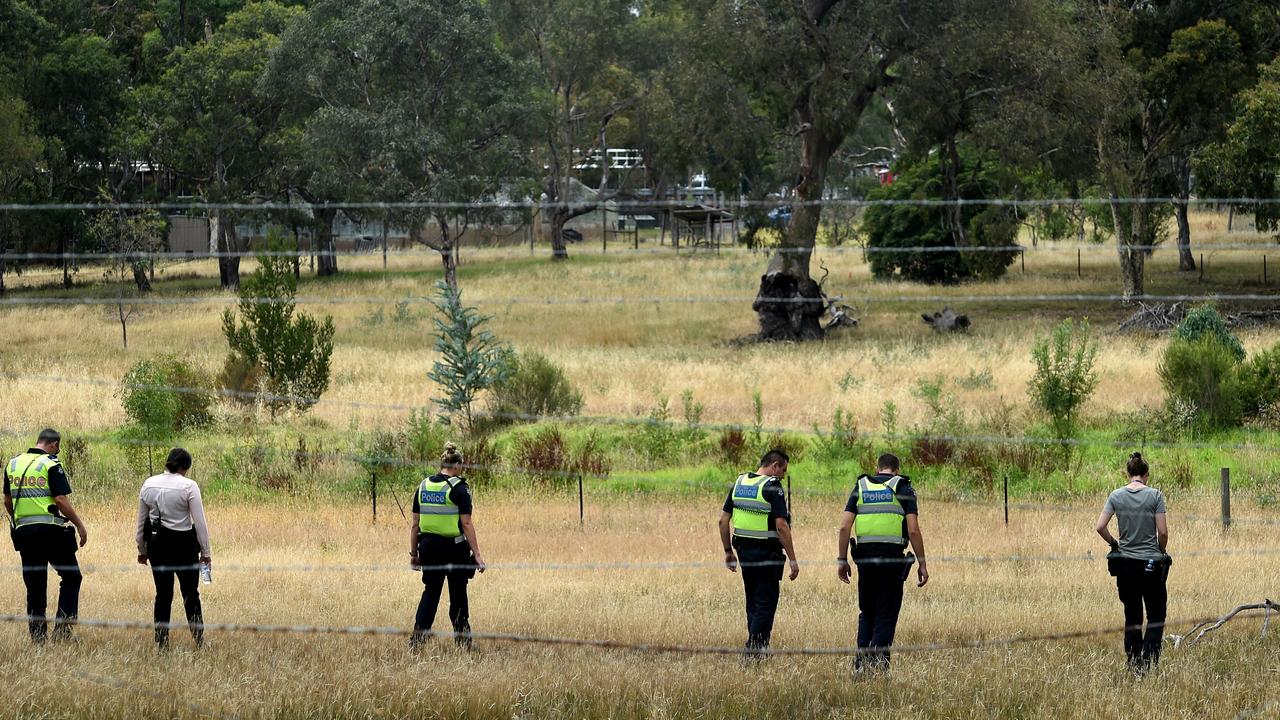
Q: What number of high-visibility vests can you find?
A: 4